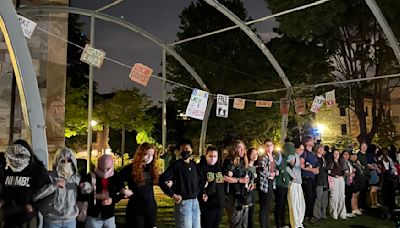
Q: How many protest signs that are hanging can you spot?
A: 11